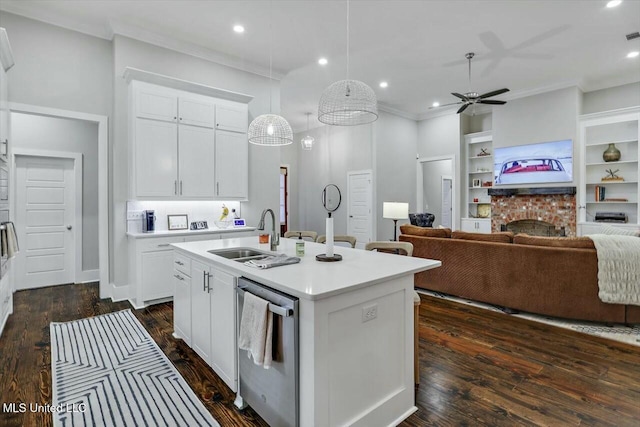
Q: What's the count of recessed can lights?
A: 6